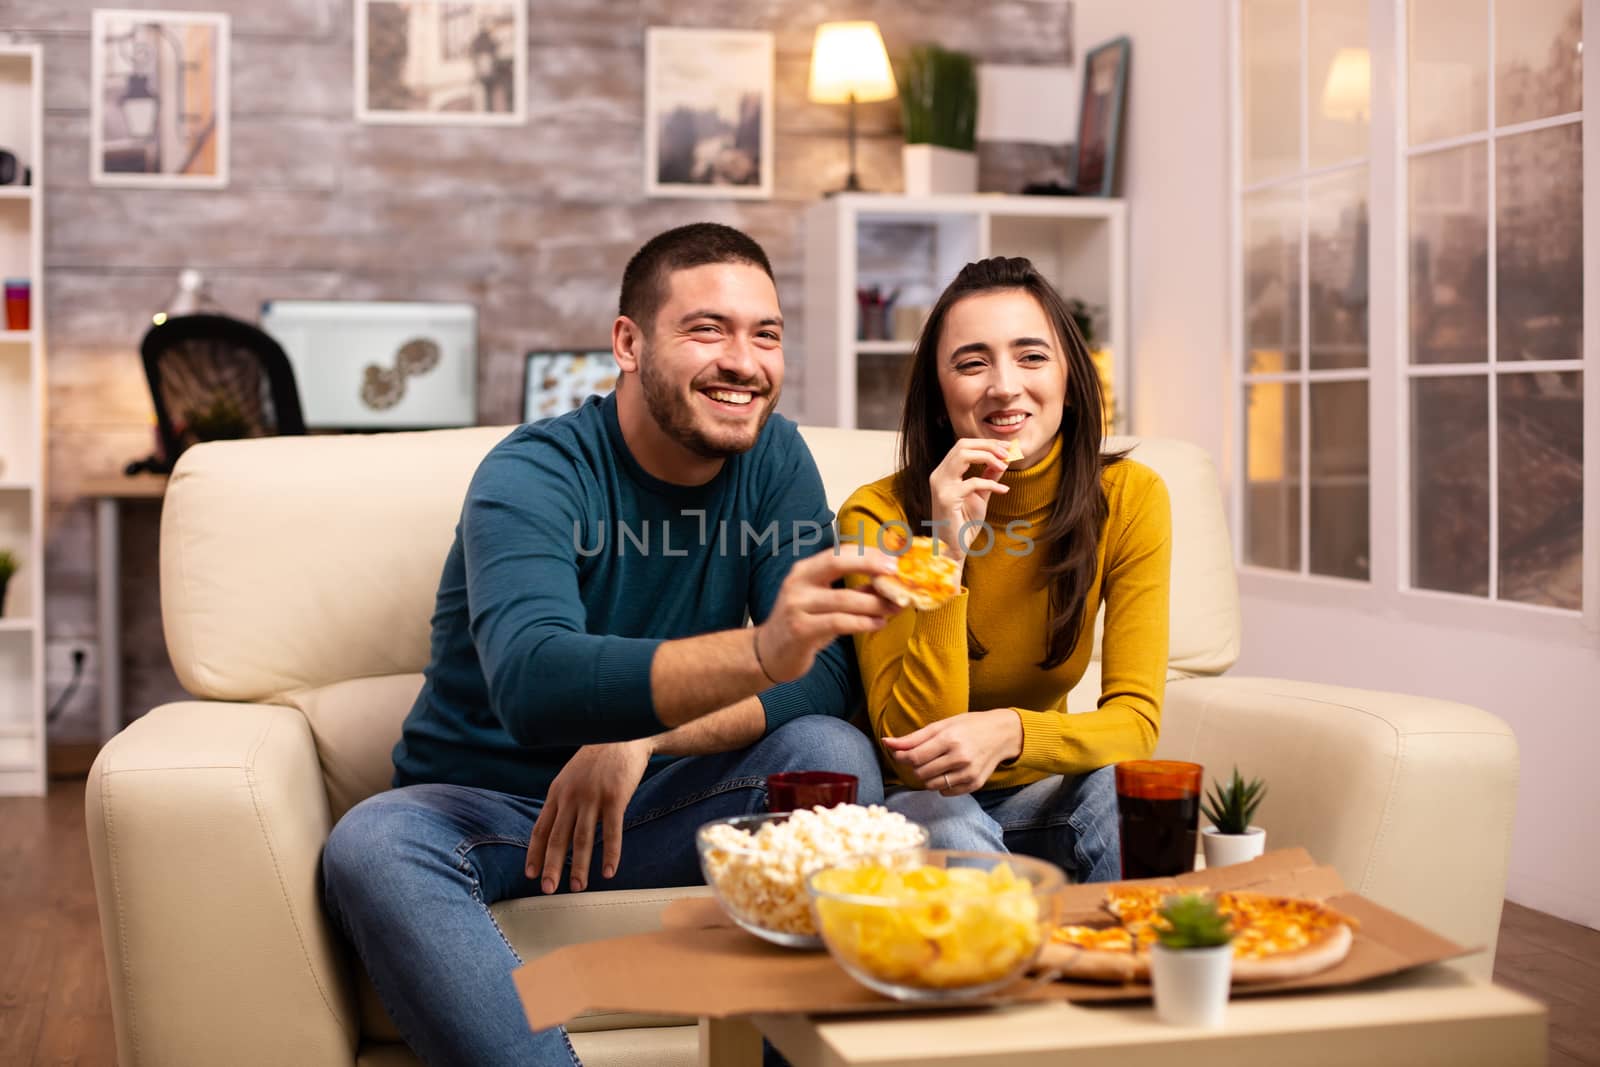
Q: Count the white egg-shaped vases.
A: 0